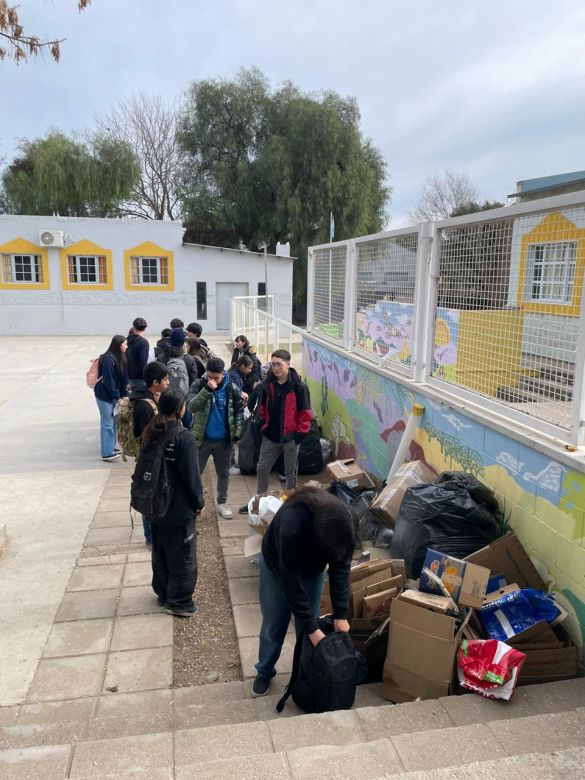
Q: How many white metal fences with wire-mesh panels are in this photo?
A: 1